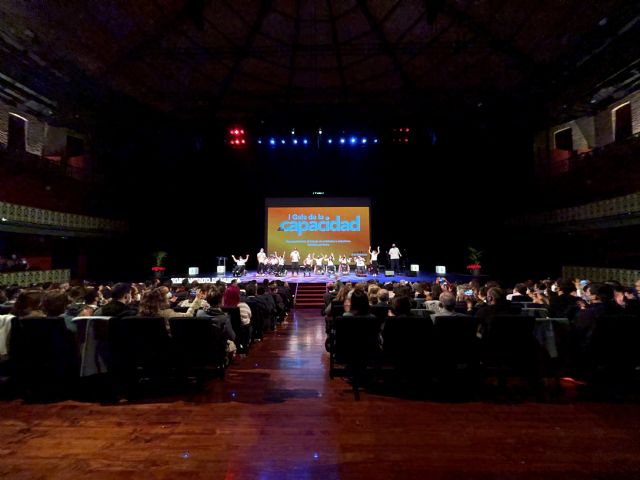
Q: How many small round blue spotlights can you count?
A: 10